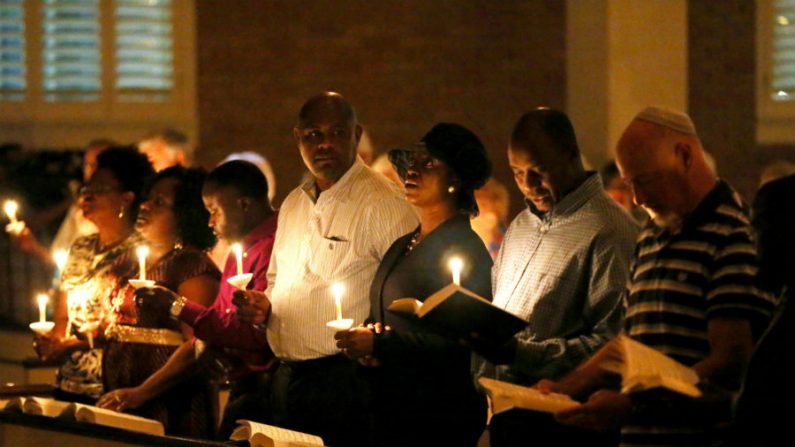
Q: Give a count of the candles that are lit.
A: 7